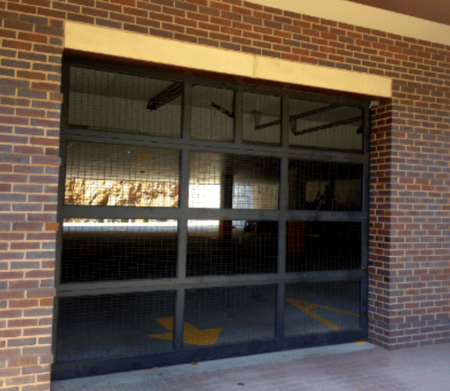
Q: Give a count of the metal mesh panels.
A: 13